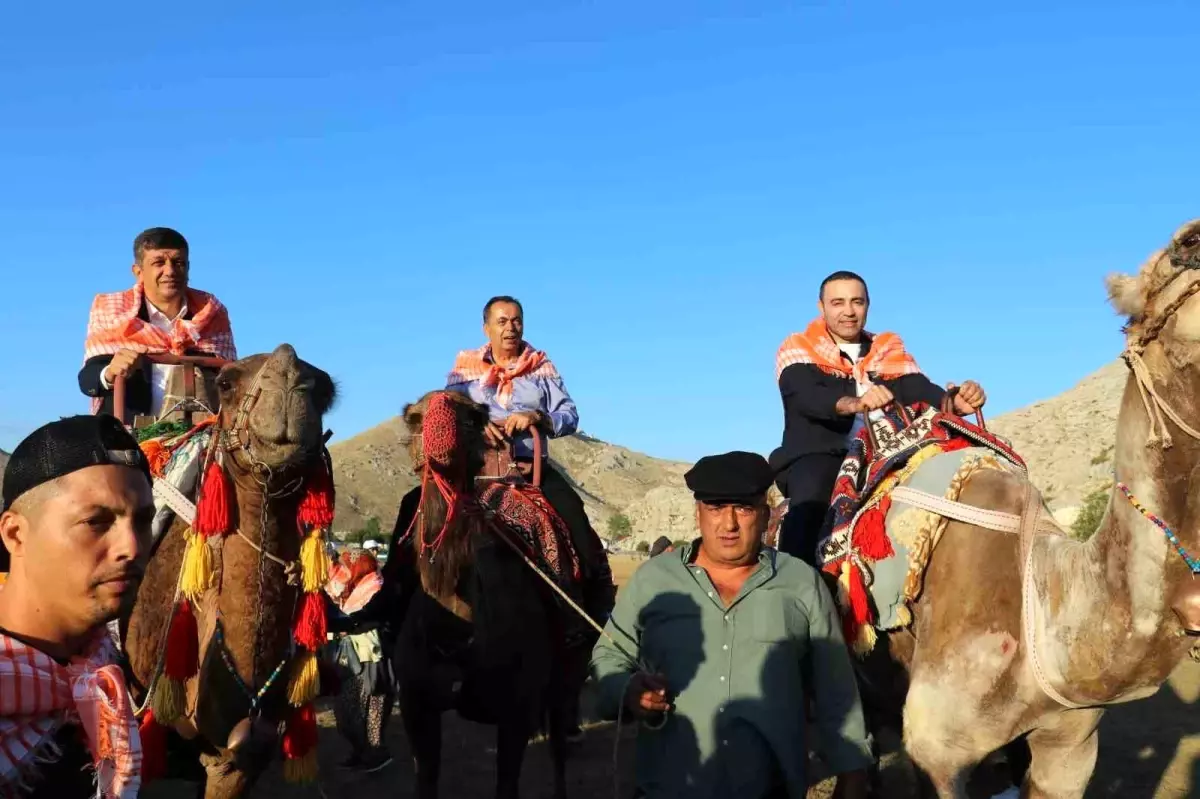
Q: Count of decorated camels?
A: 3